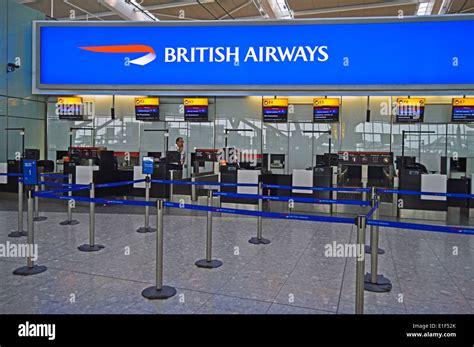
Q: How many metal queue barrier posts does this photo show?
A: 12